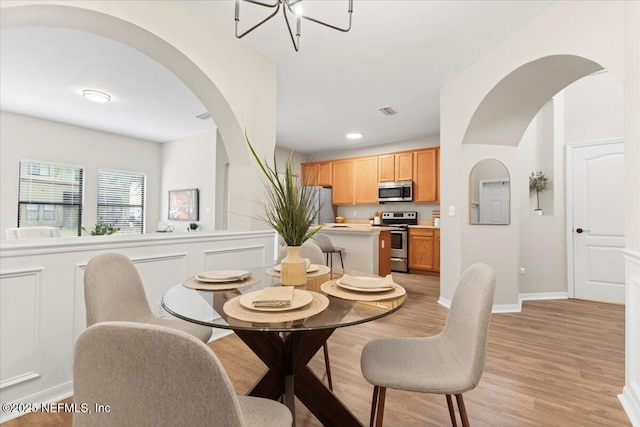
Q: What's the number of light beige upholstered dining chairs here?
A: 4